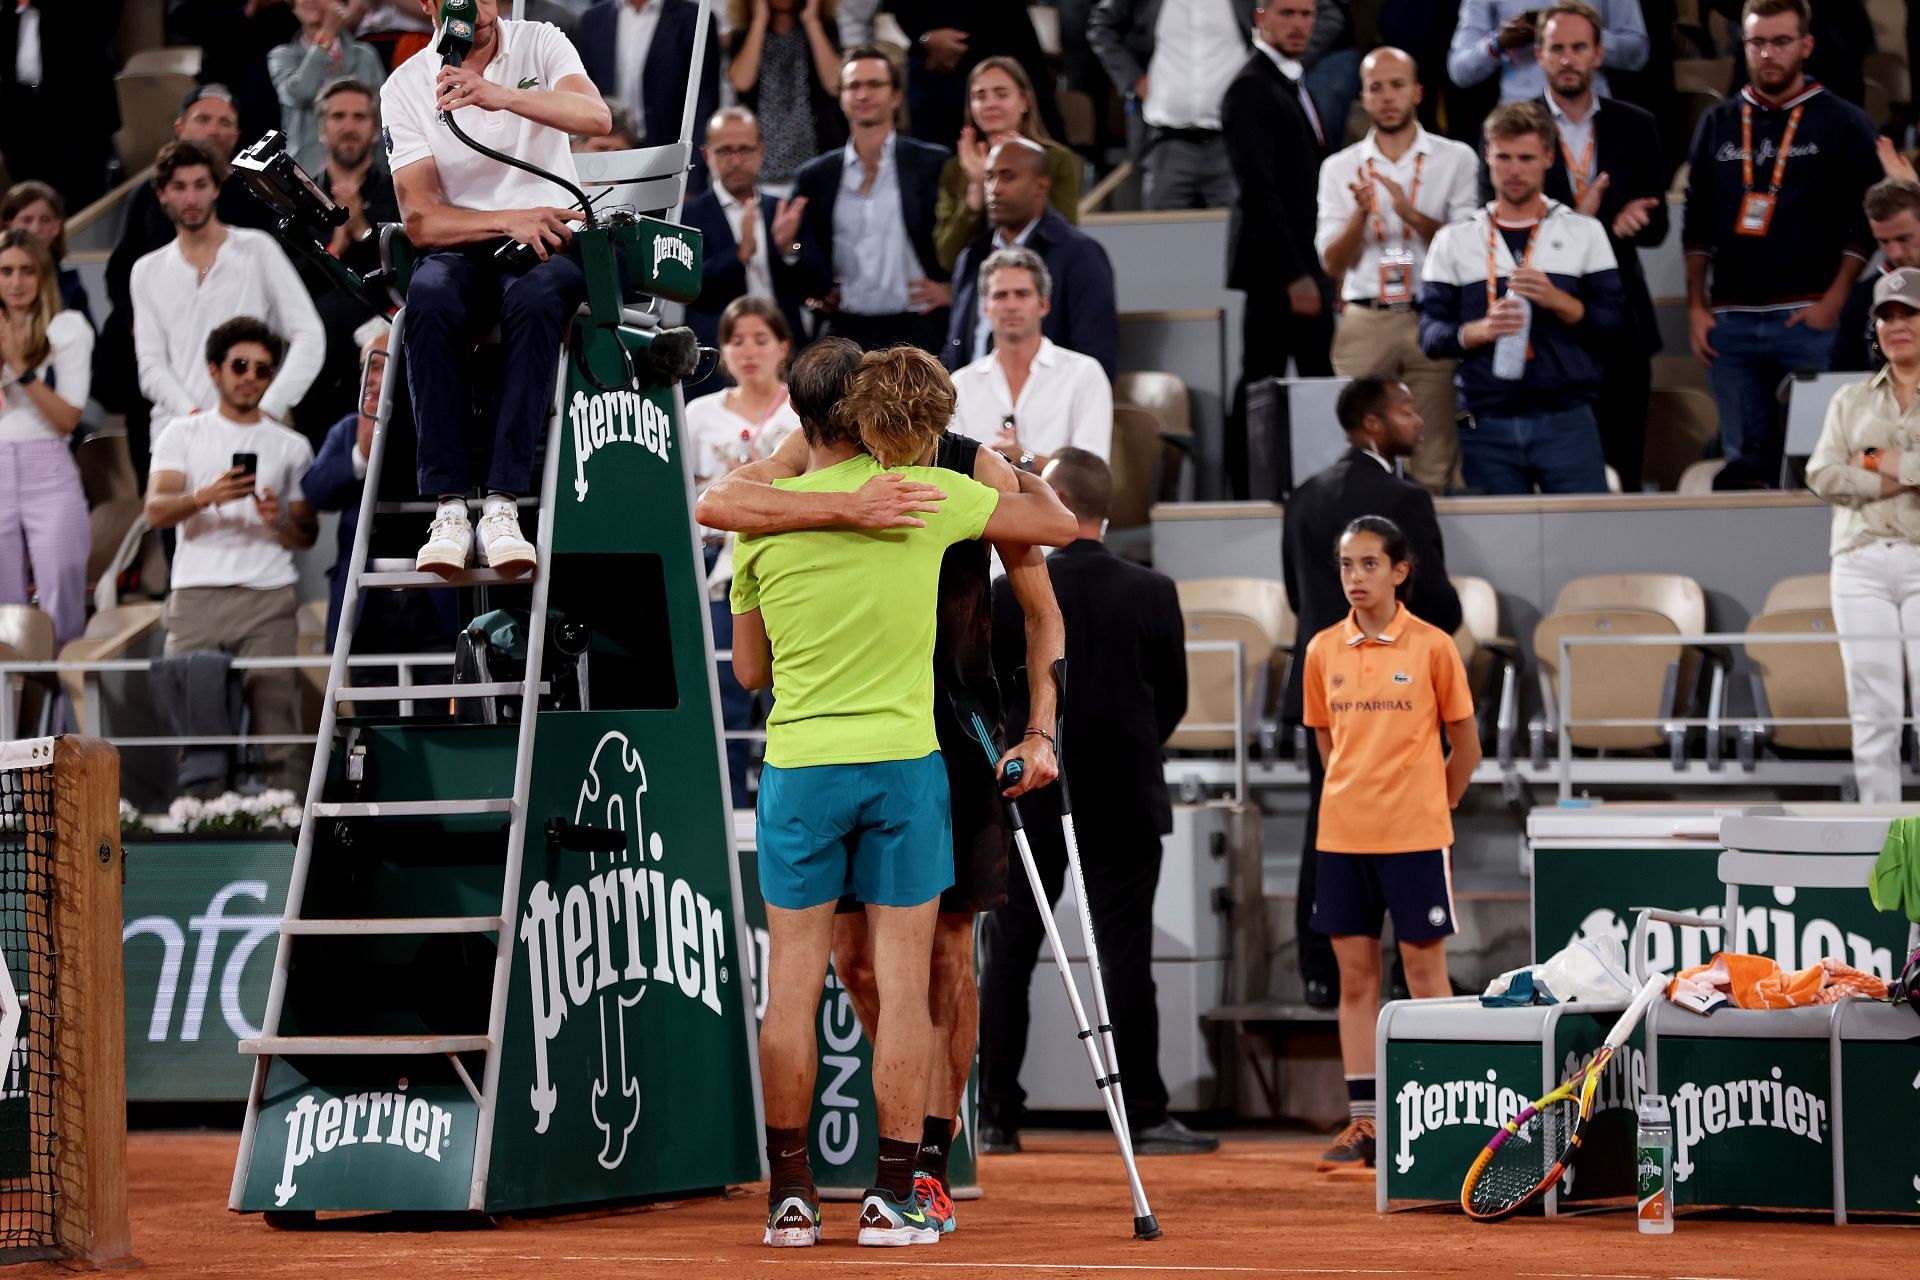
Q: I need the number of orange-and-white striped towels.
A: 1